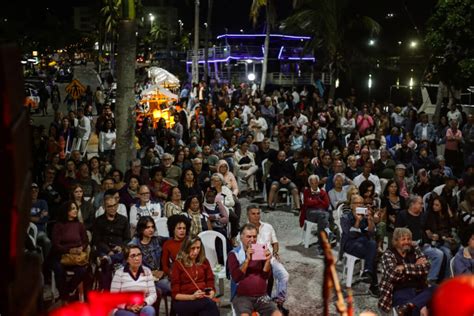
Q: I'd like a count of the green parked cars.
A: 0